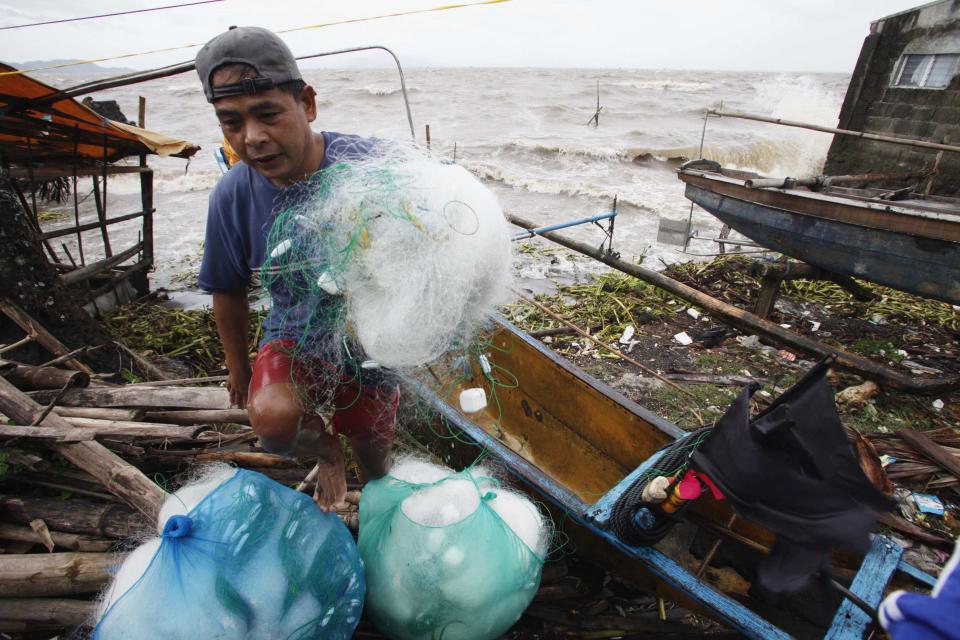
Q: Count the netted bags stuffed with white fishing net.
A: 2